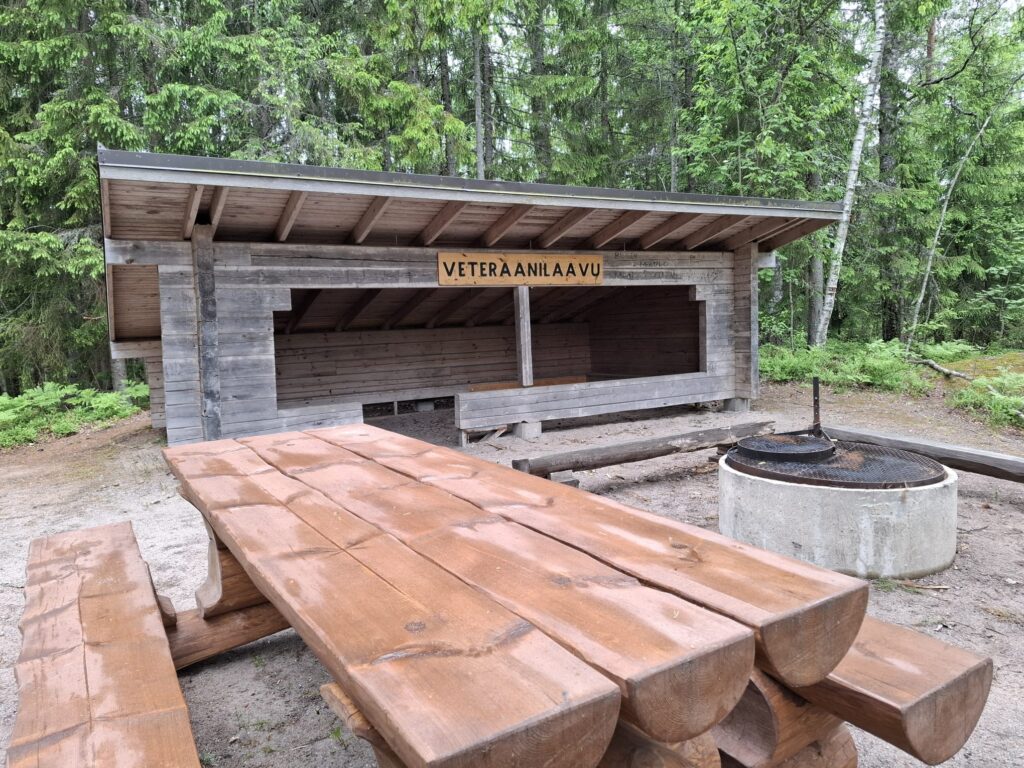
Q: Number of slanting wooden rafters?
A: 12